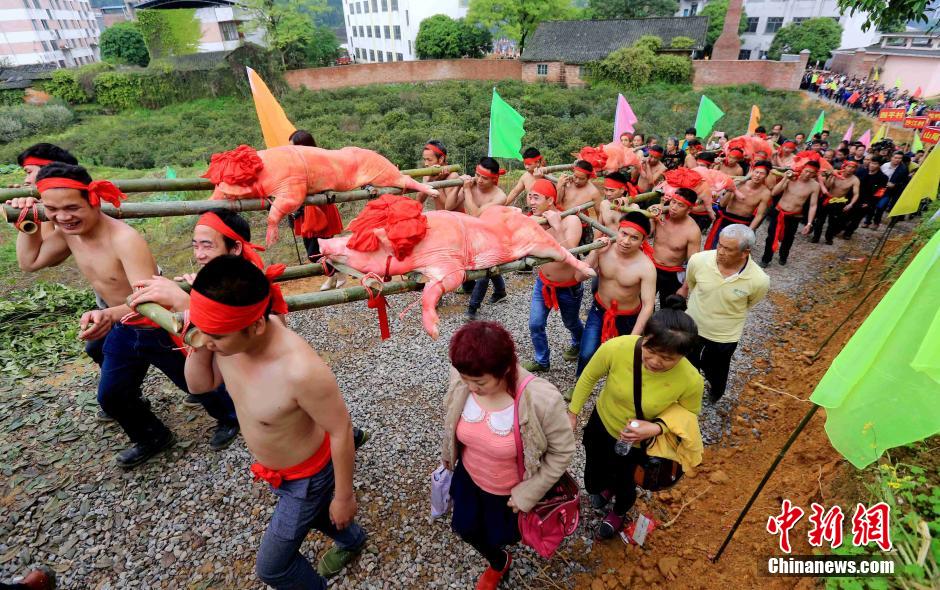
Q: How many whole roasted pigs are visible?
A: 6